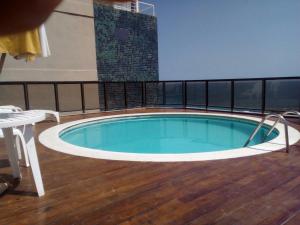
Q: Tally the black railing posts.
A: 11